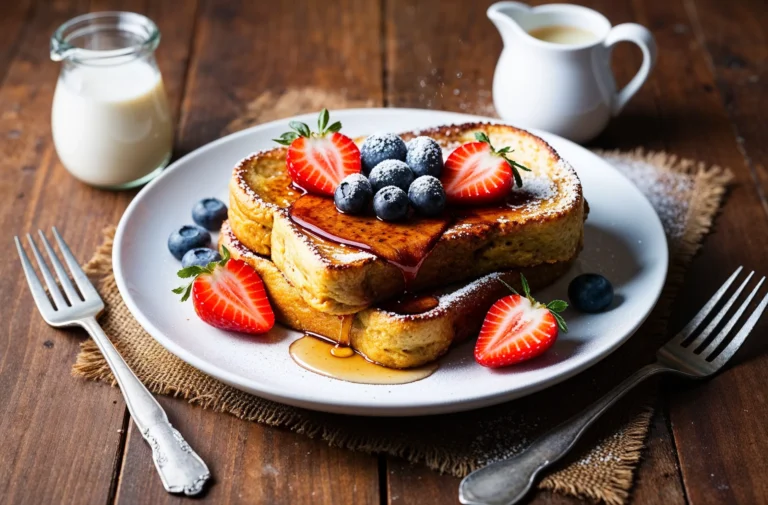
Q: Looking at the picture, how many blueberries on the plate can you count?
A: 10